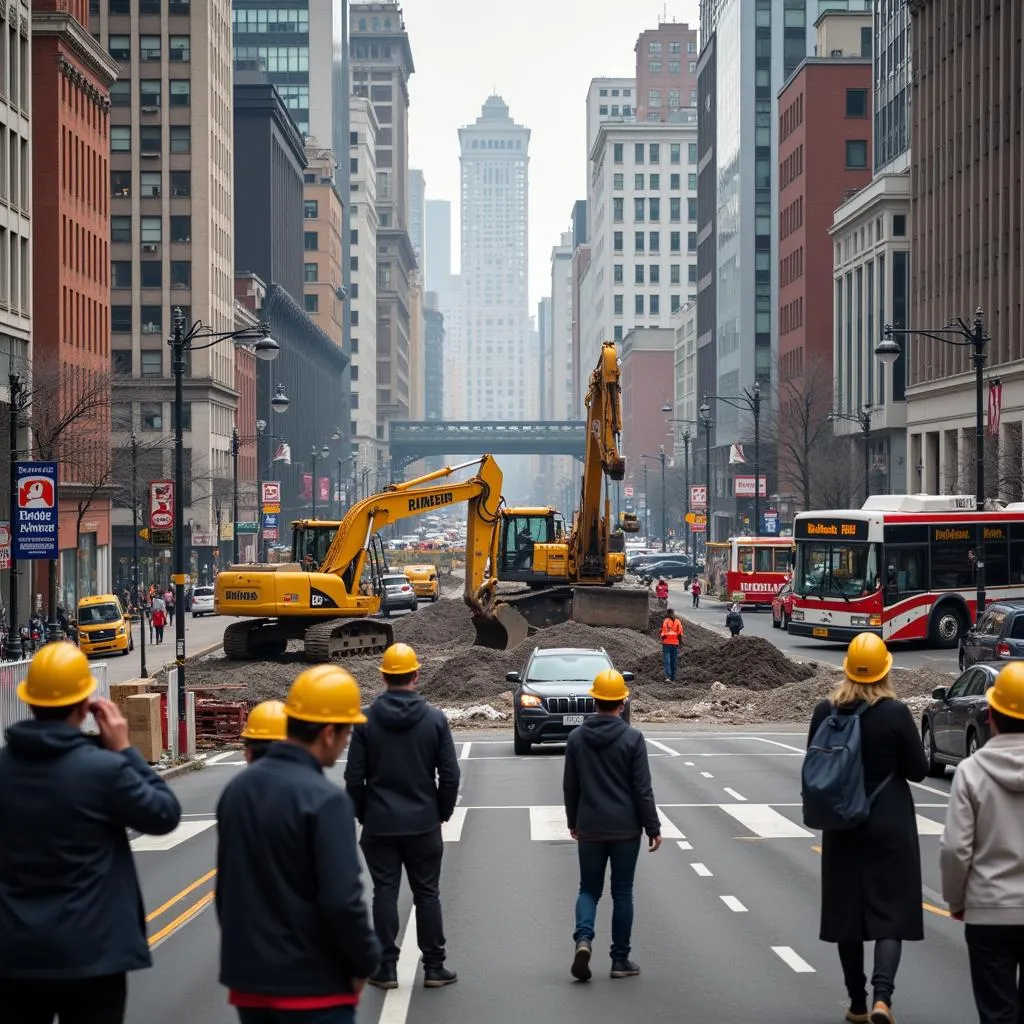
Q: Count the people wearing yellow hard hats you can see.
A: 7